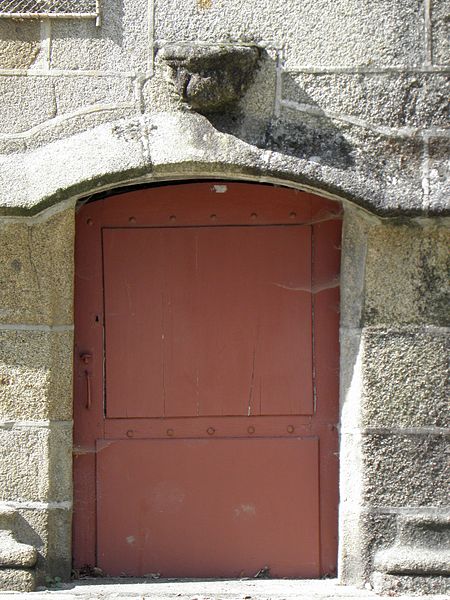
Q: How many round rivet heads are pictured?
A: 11